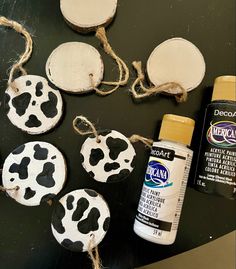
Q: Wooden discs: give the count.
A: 7